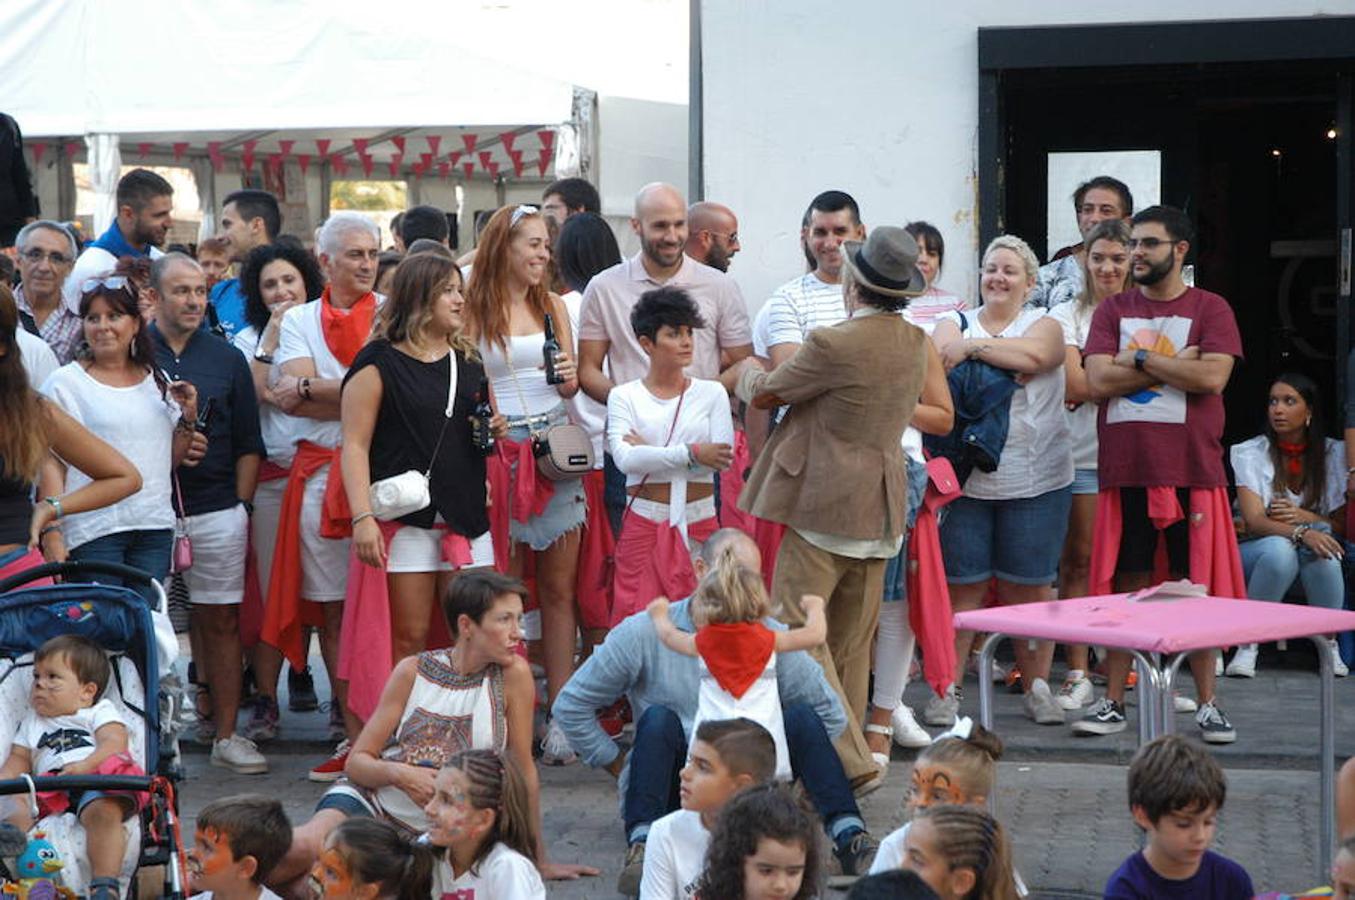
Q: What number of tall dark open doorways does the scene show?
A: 1